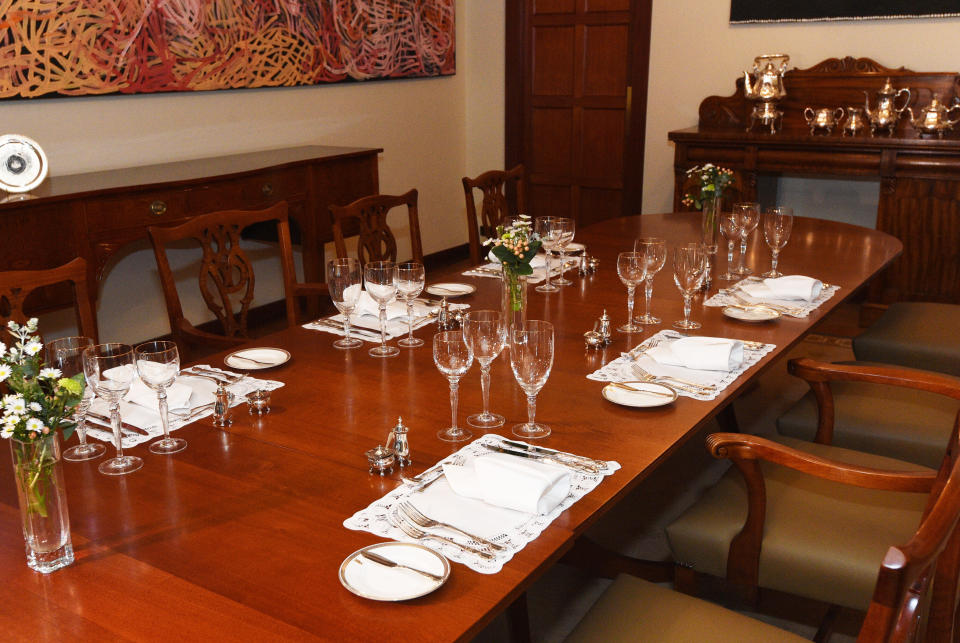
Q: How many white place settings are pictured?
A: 6